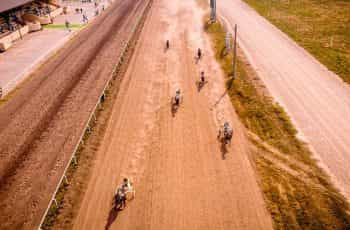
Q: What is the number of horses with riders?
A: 6